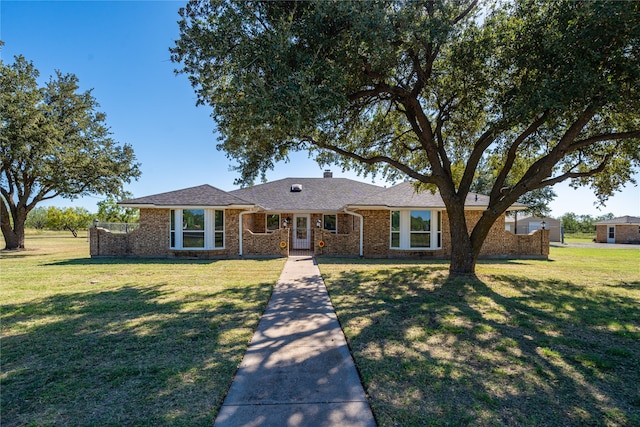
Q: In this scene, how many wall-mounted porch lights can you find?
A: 2